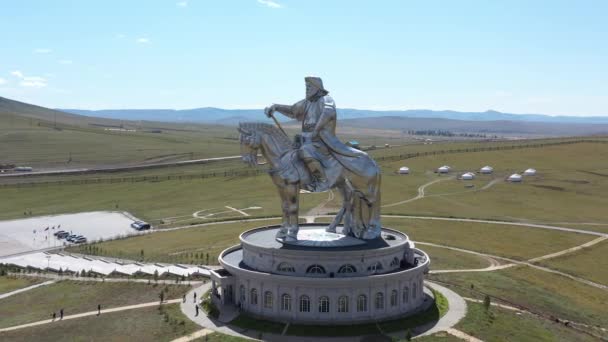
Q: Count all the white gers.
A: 6